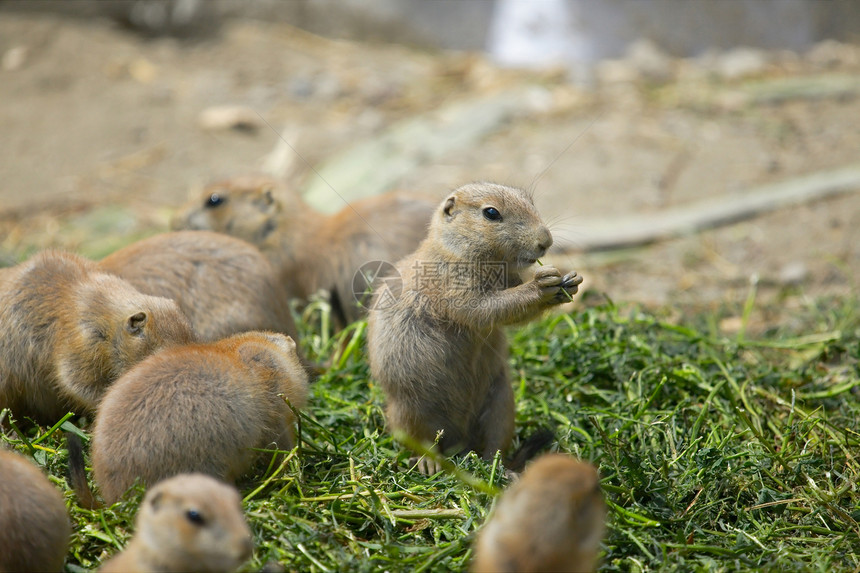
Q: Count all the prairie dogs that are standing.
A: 1